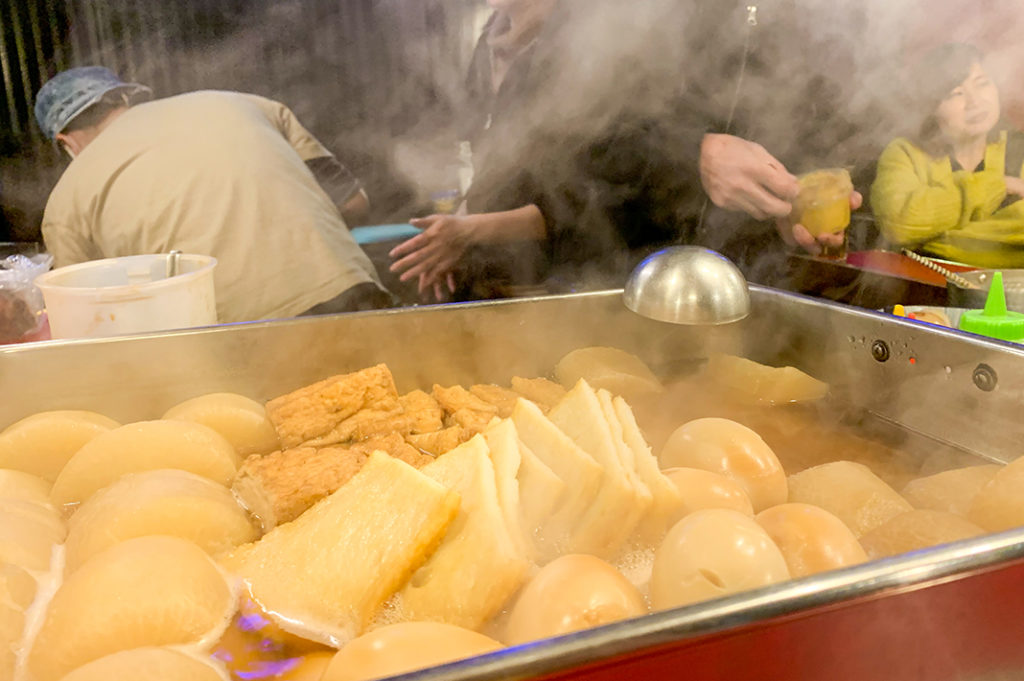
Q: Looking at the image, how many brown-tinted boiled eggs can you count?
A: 6